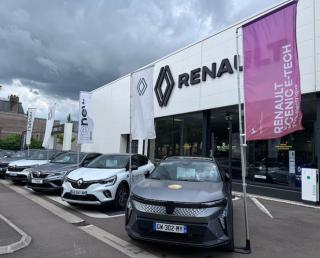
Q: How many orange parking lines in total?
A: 0